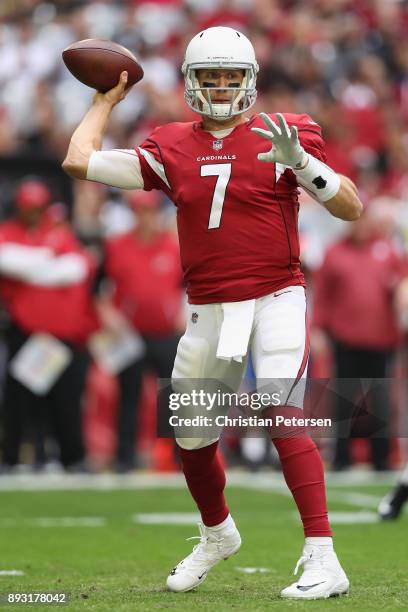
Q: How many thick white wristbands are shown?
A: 1